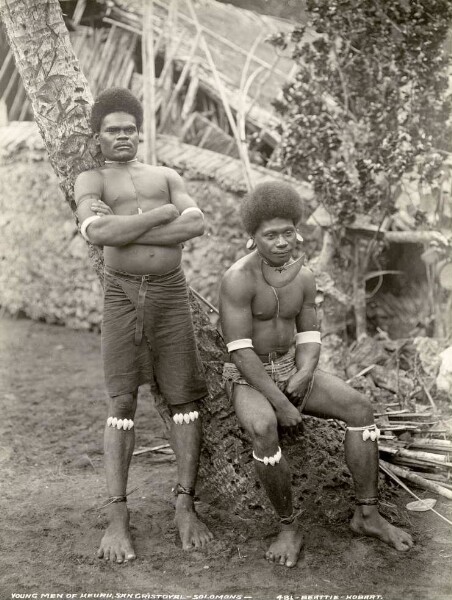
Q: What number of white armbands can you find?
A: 4